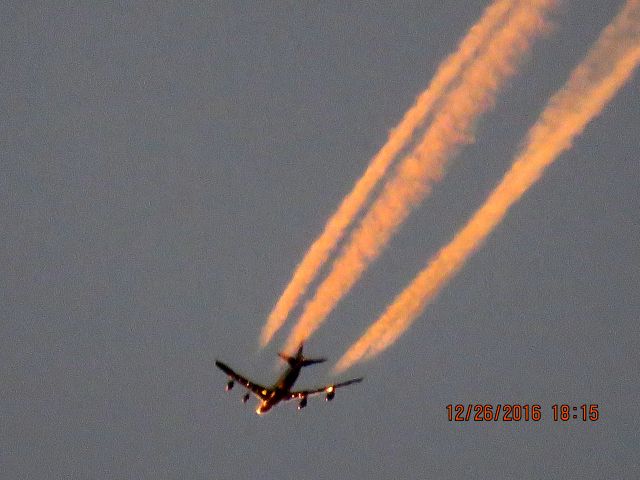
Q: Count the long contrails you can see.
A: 3